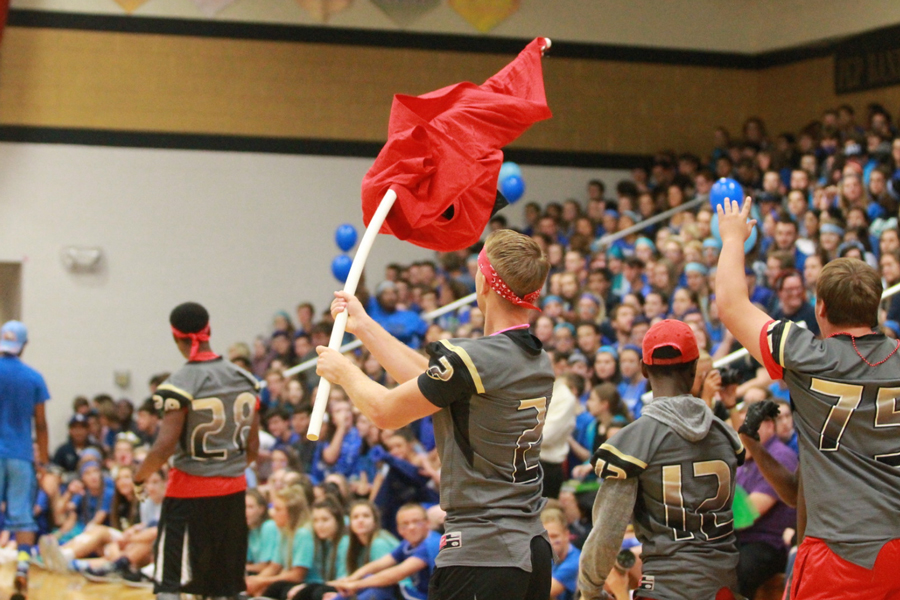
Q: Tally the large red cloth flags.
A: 1